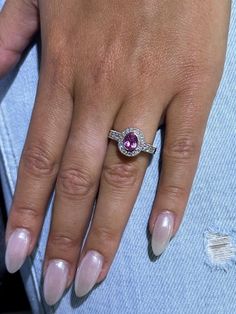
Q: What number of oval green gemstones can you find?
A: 0